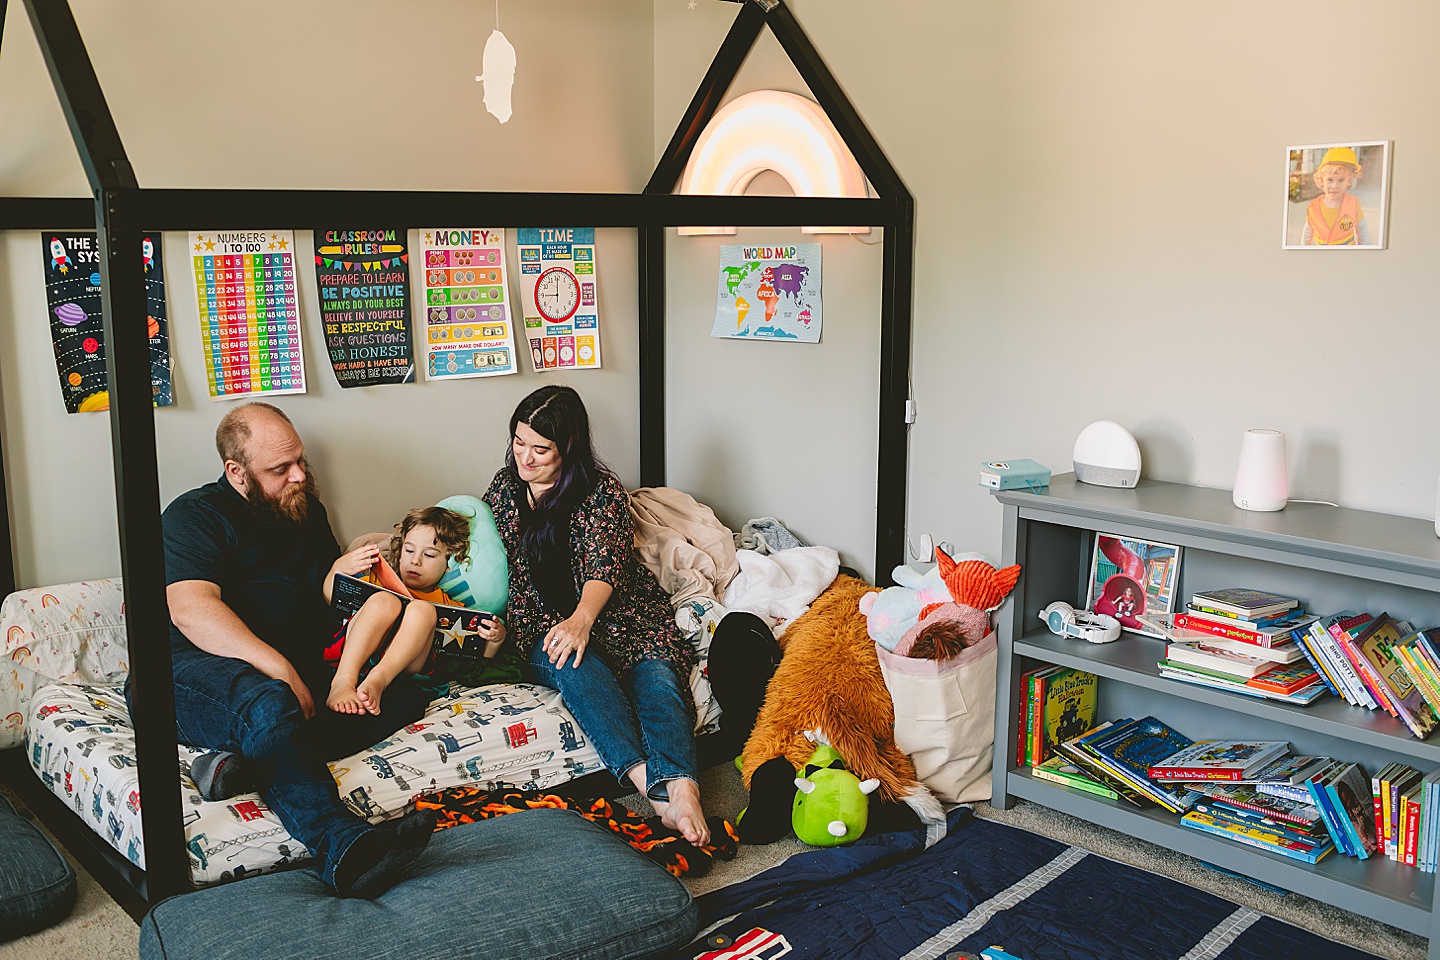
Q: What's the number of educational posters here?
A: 6